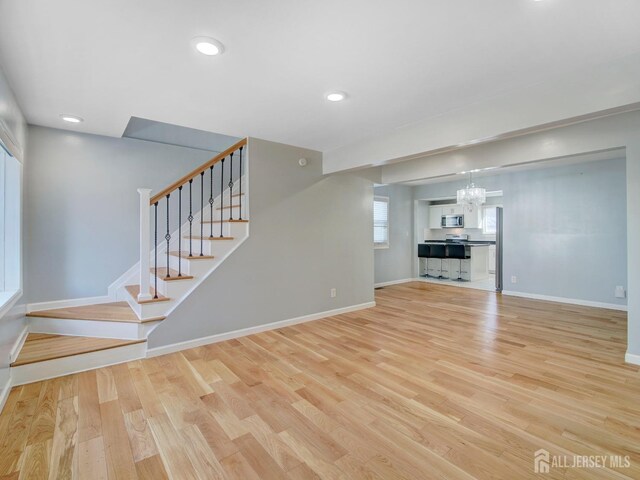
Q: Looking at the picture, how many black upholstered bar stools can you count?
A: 3